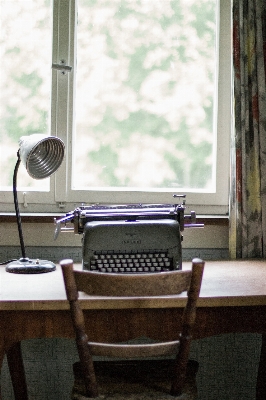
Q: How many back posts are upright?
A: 2